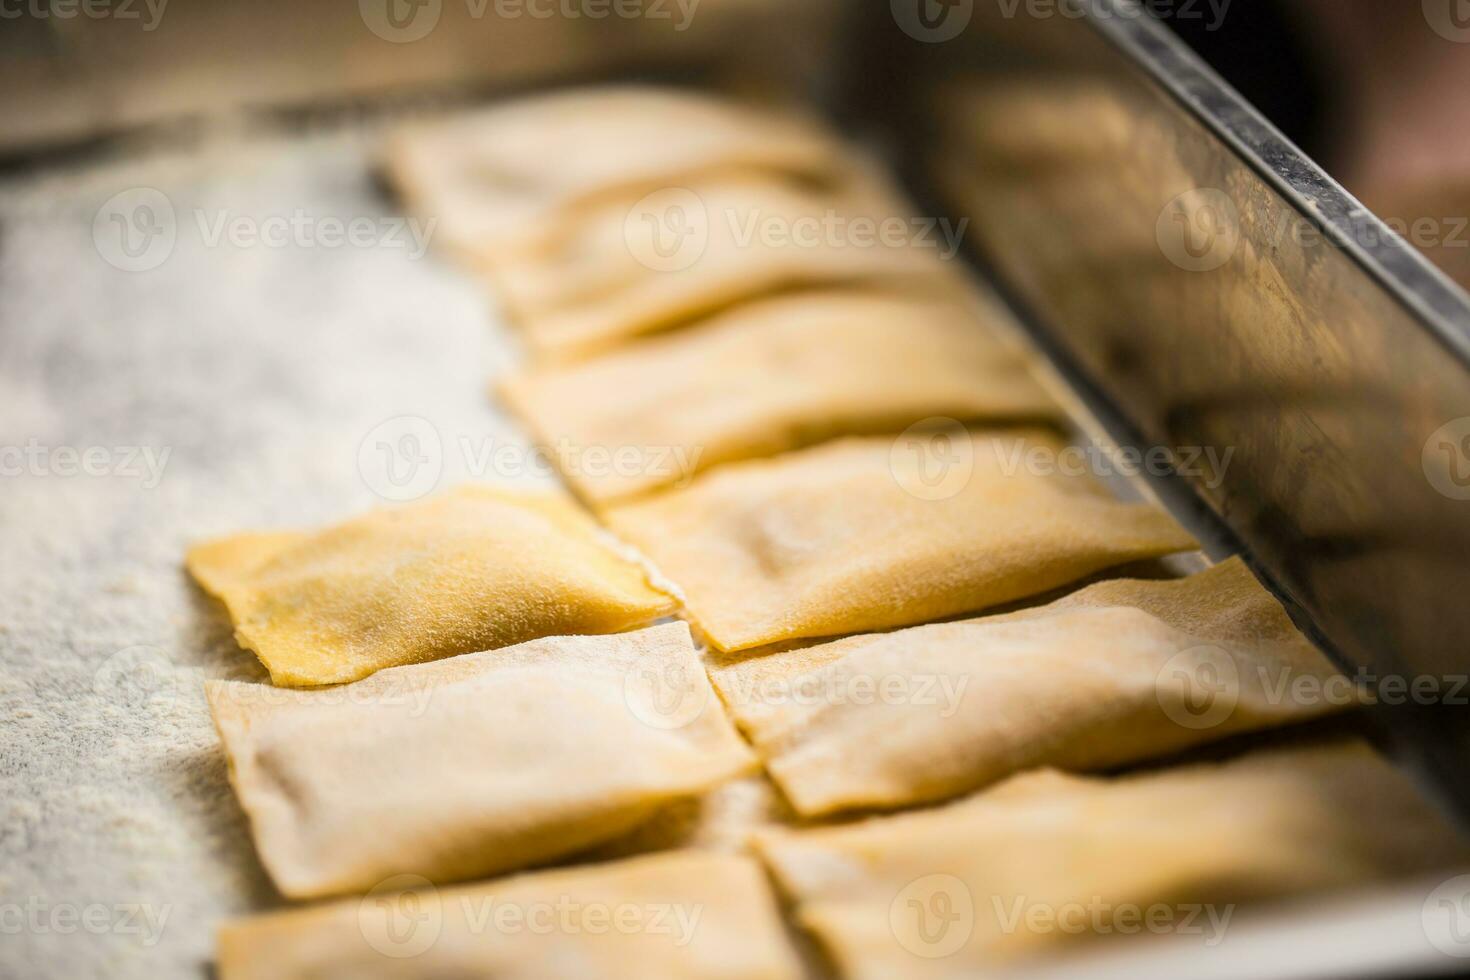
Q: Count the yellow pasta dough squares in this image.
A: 9